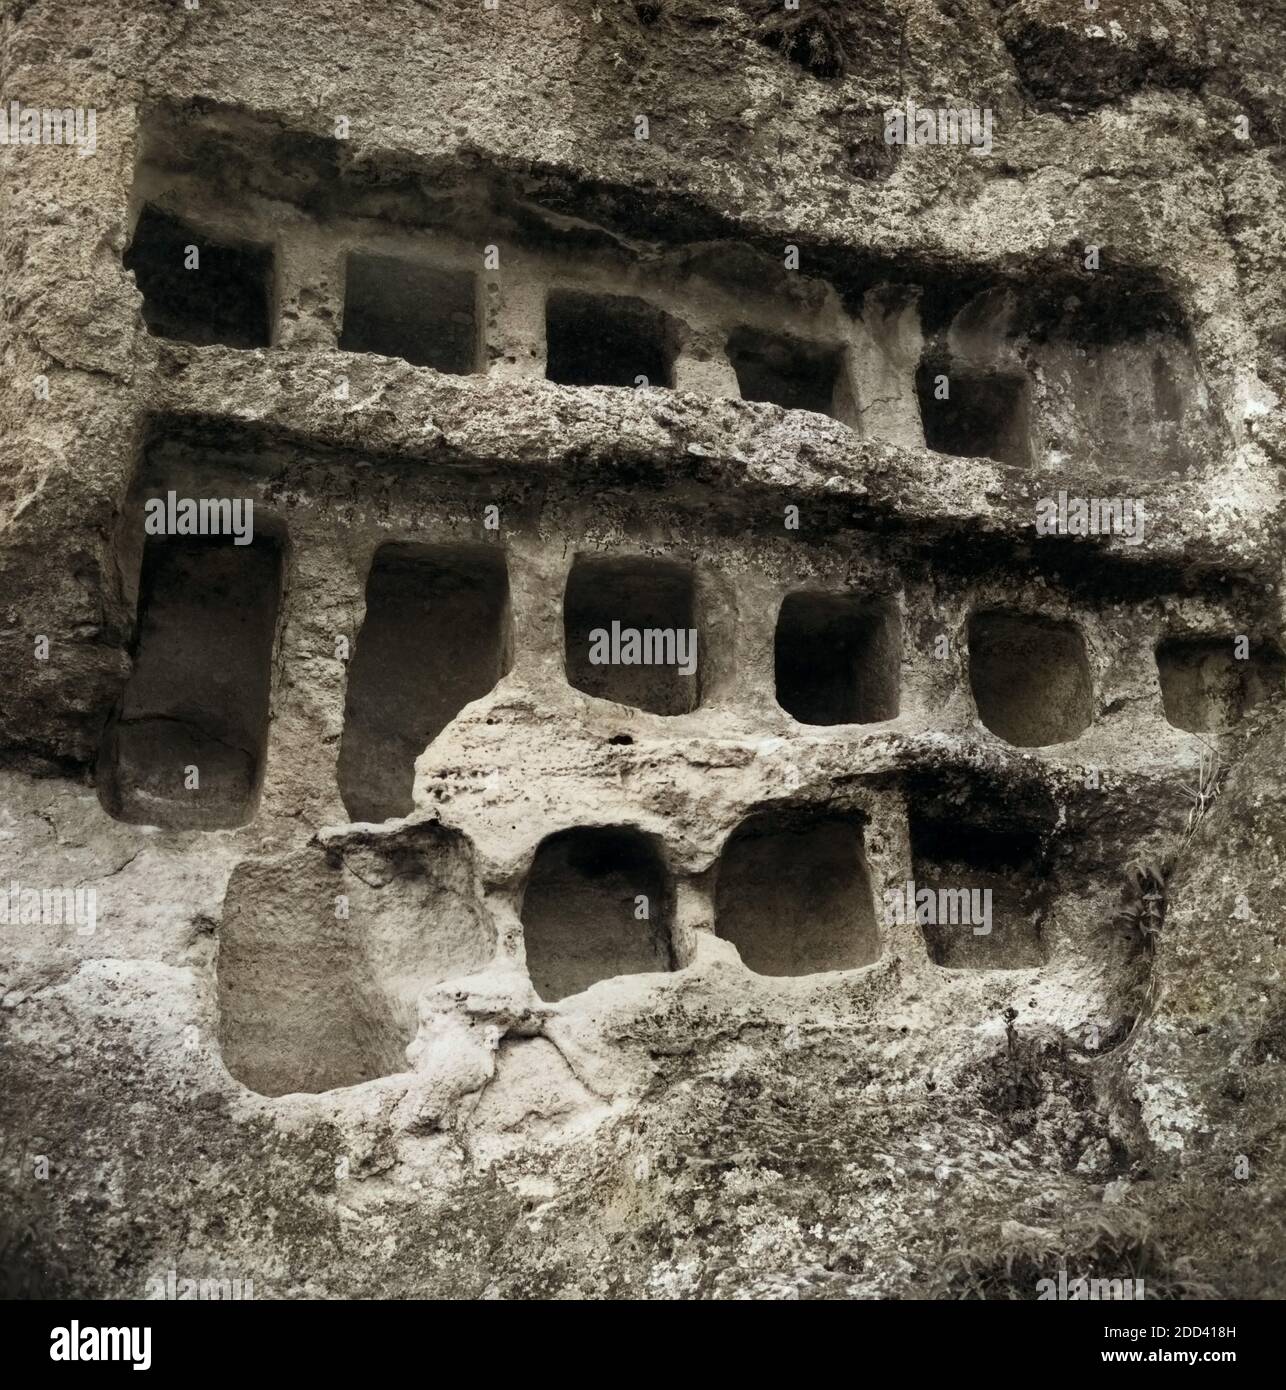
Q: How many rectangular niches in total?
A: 15